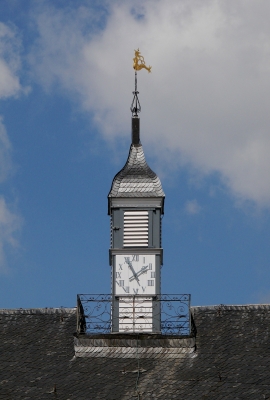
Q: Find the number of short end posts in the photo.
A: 2